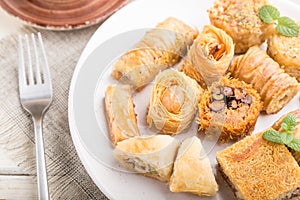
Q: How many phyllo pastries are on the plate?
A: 12